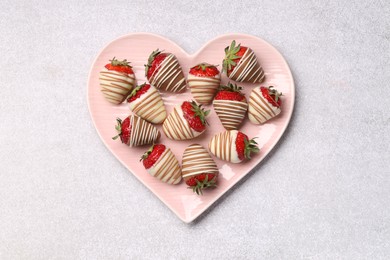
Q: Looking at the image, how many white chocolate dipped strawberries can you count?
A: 7